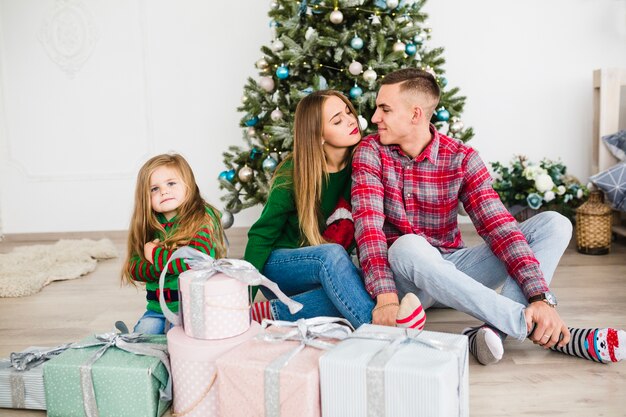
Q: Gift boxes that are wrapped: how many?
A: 6